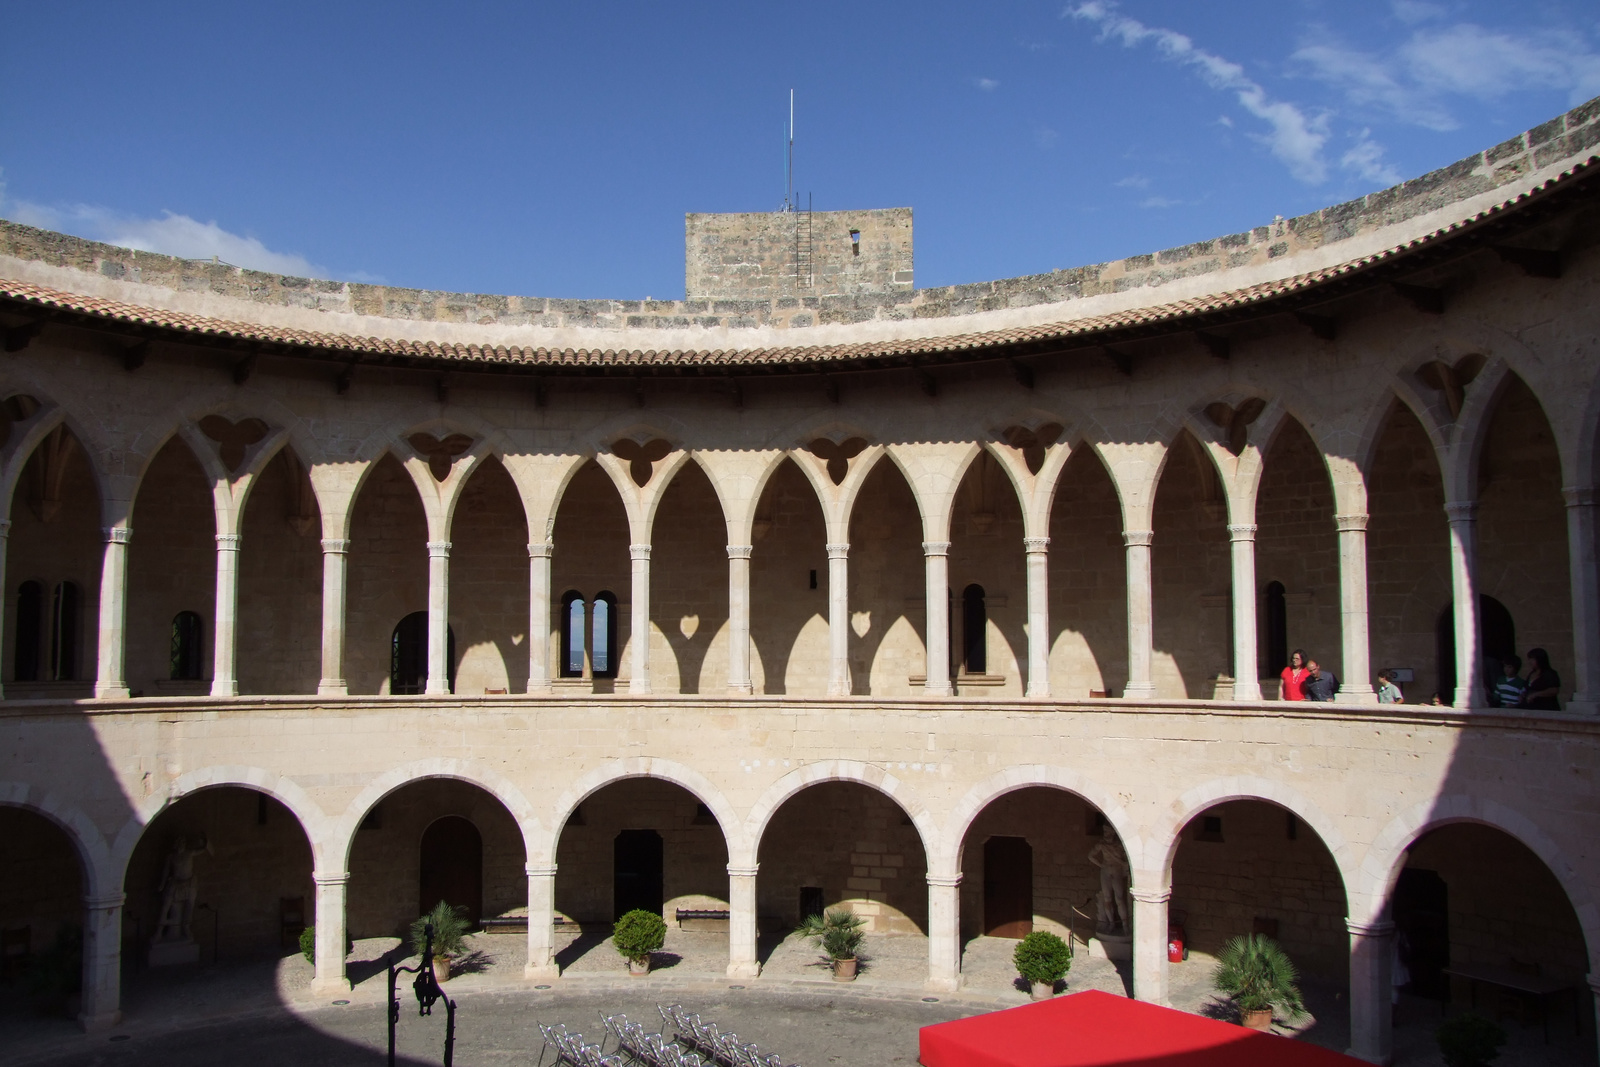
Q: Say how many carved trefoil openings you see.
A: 8